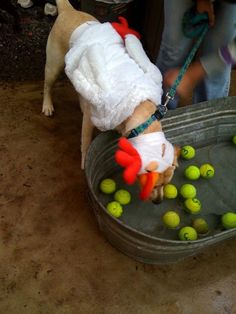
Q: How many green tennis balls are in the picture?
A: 14